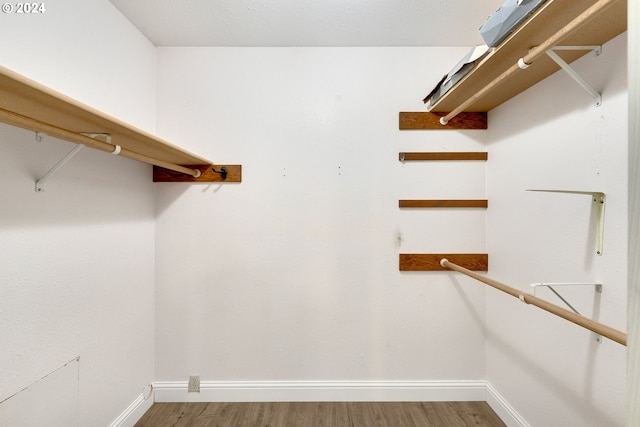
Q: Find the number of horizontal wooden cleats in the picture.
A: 5